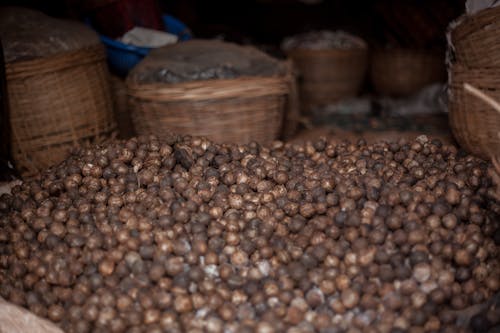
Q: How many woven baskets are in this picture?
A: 5